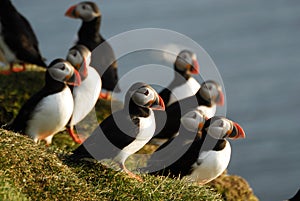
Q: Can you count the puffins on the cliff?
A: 9